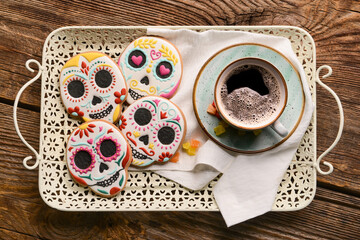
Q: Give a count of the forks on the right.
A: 0